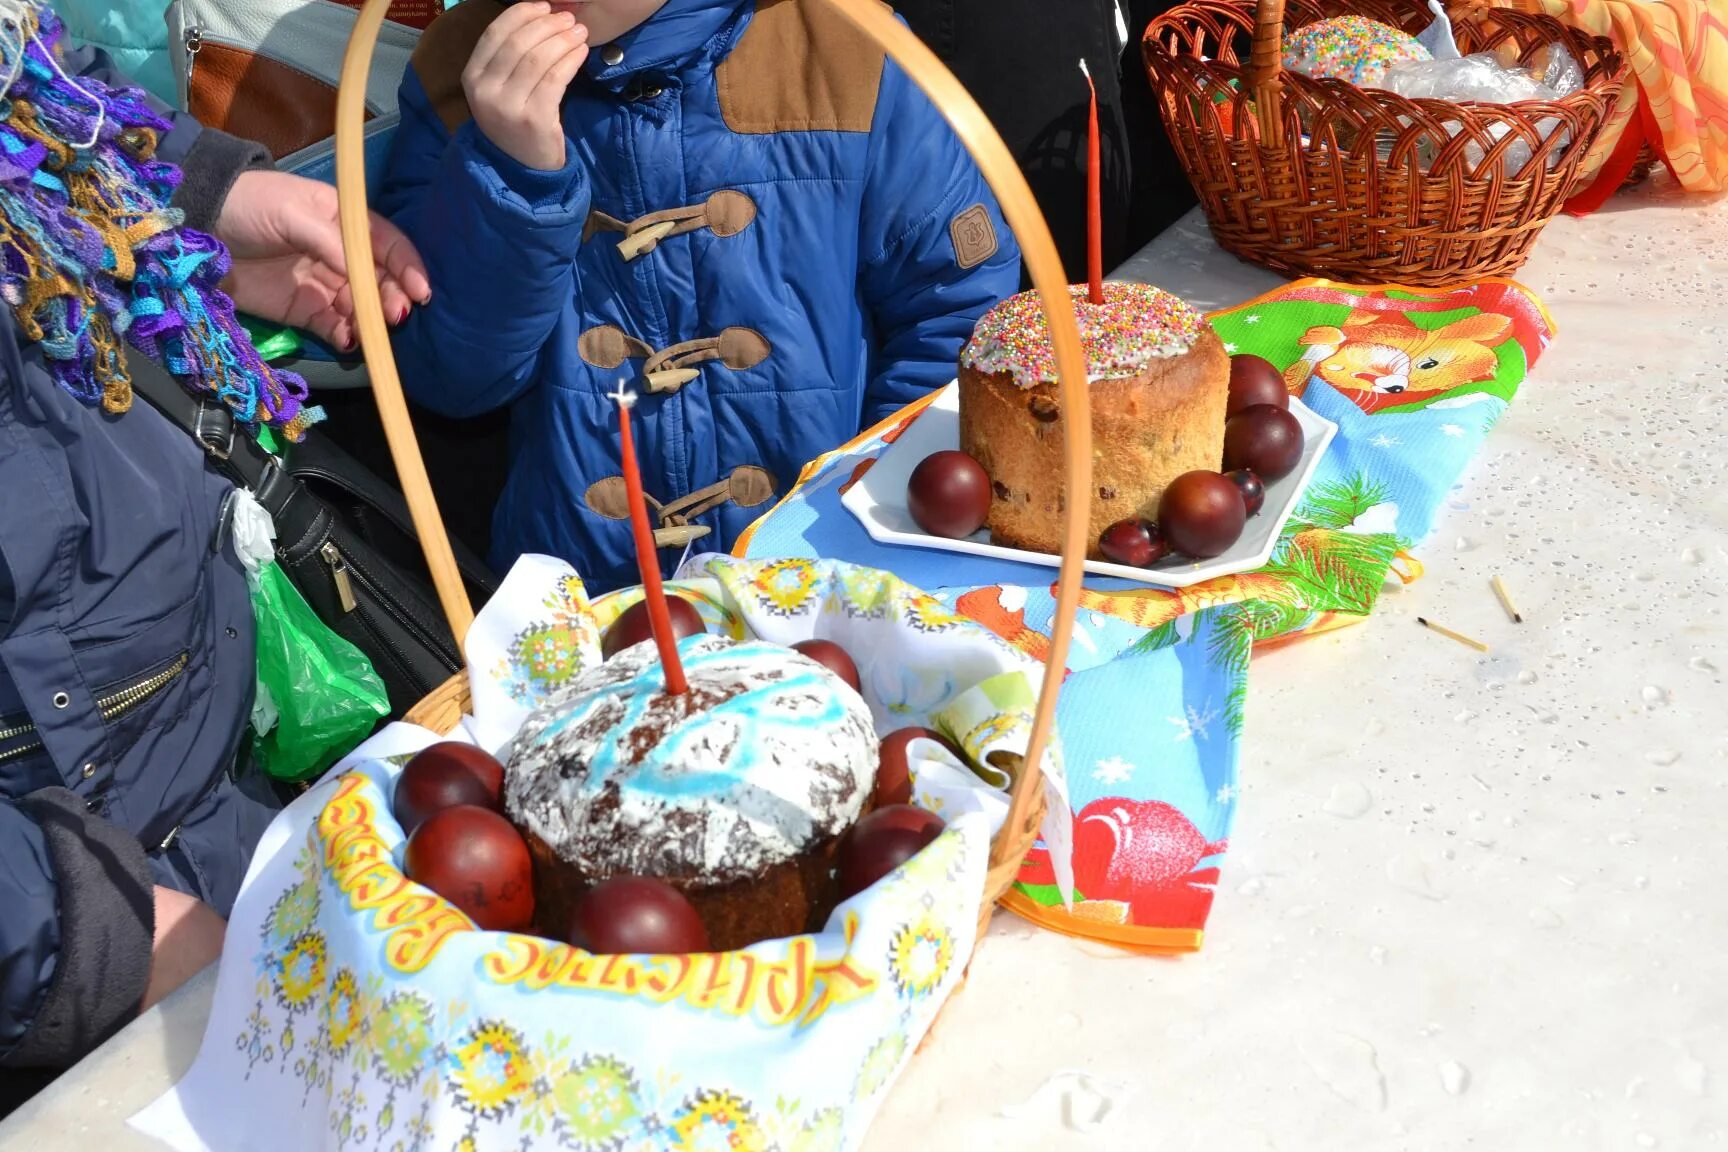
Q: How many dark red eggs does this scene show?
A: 13